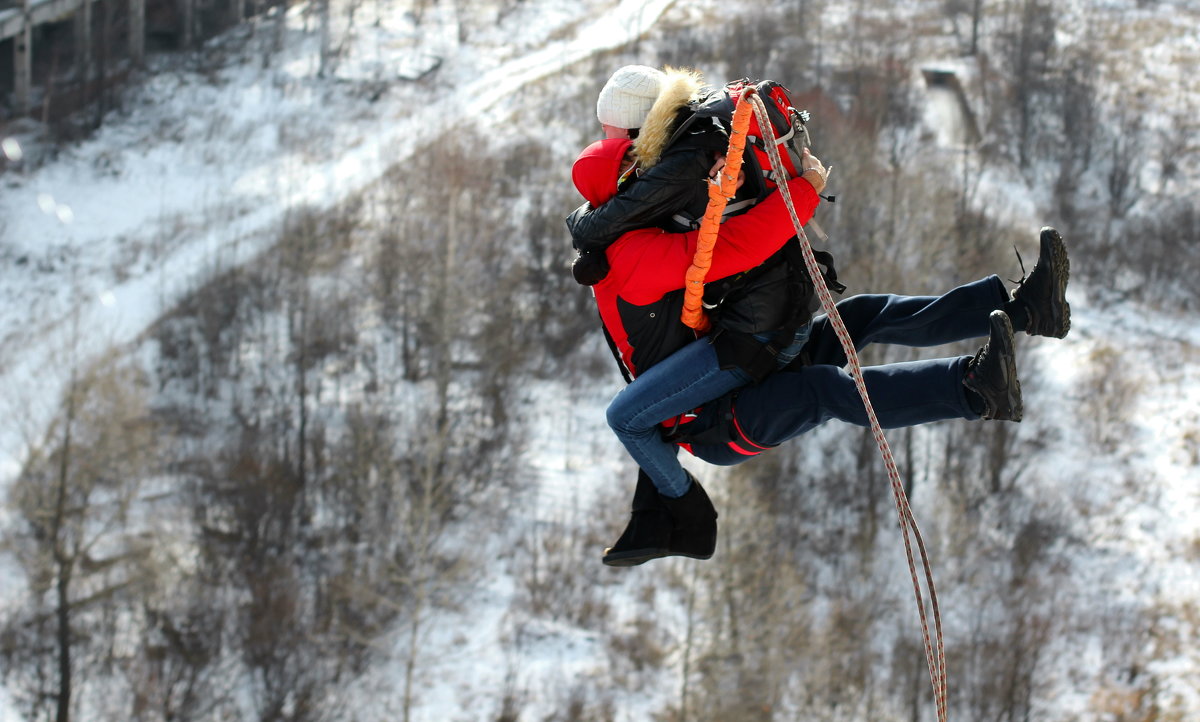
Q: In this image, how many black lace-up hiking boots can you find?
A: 2